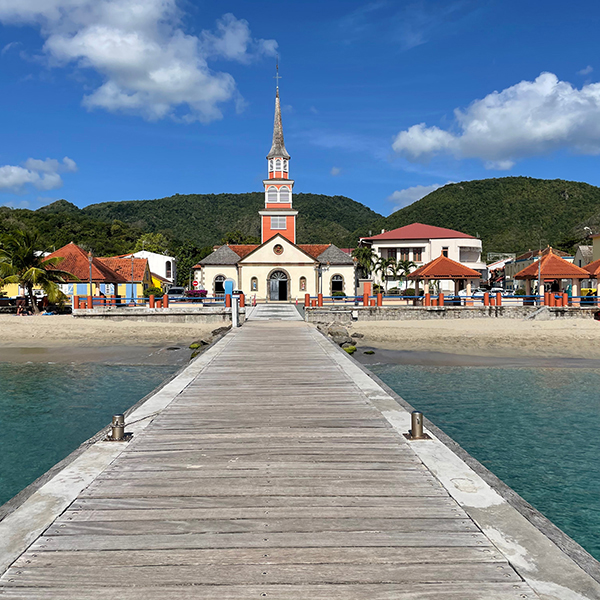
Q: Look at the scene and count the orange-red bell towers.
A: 1